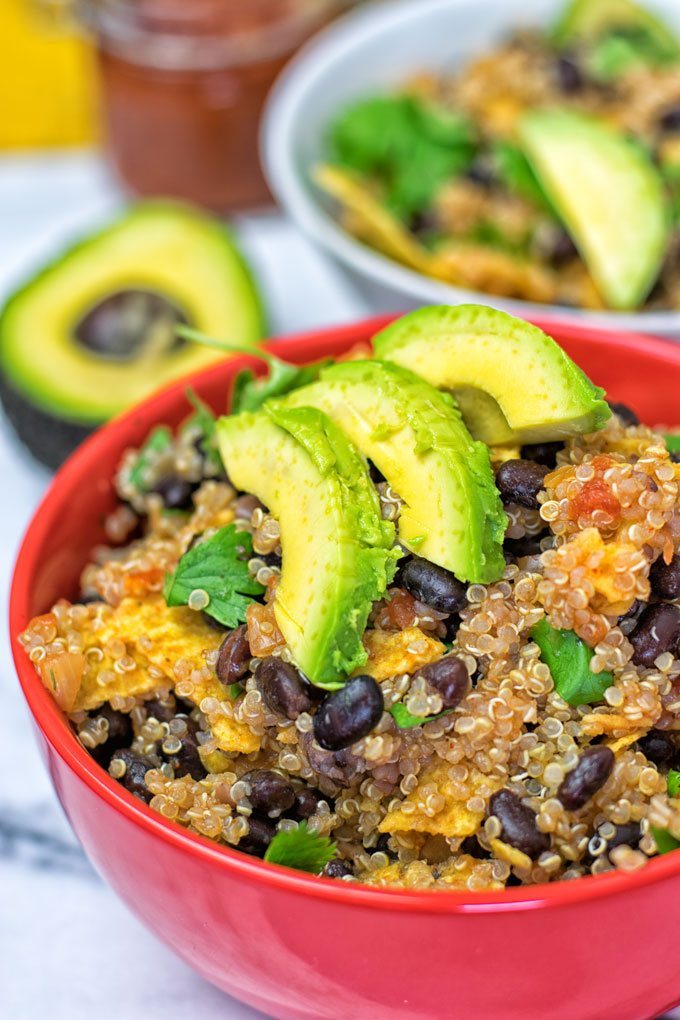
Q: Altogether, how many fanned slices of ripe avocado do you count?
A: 3